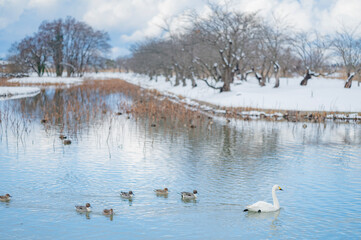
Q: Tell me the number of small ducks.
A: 6